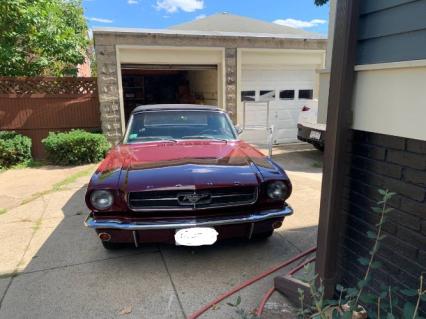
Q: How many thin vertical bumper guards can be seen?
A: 2